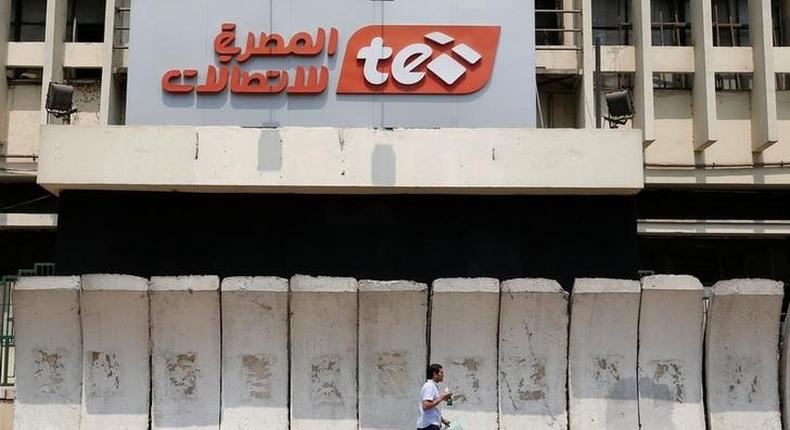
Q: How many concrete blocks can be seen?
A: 11